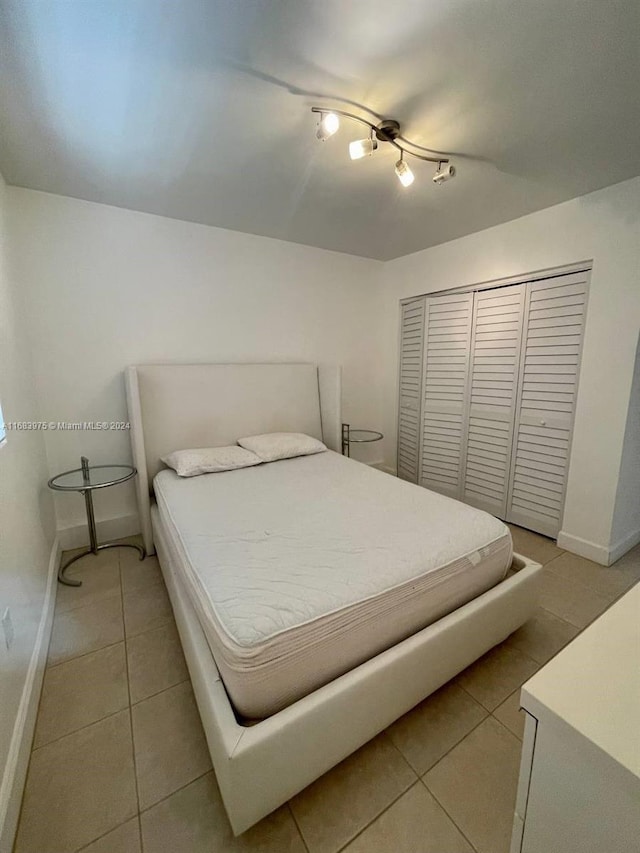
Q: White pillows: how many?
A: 2